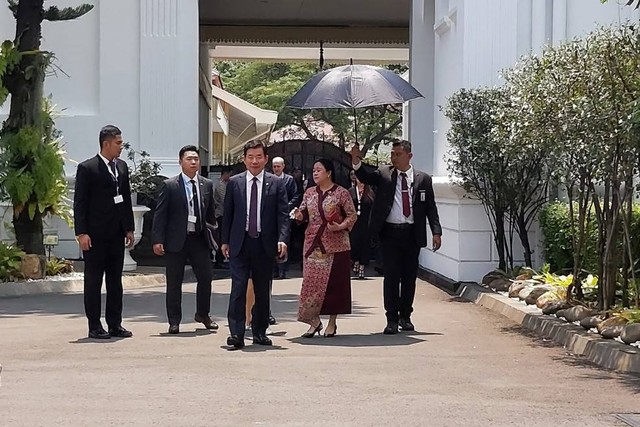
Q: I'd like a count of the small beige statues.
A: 0